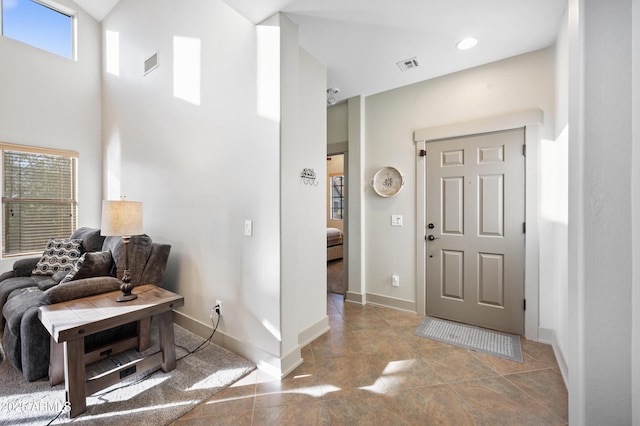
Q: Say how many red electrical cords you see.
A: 0